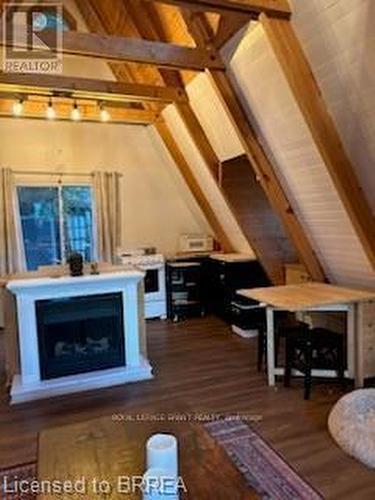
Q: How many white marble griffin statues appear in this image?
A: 0